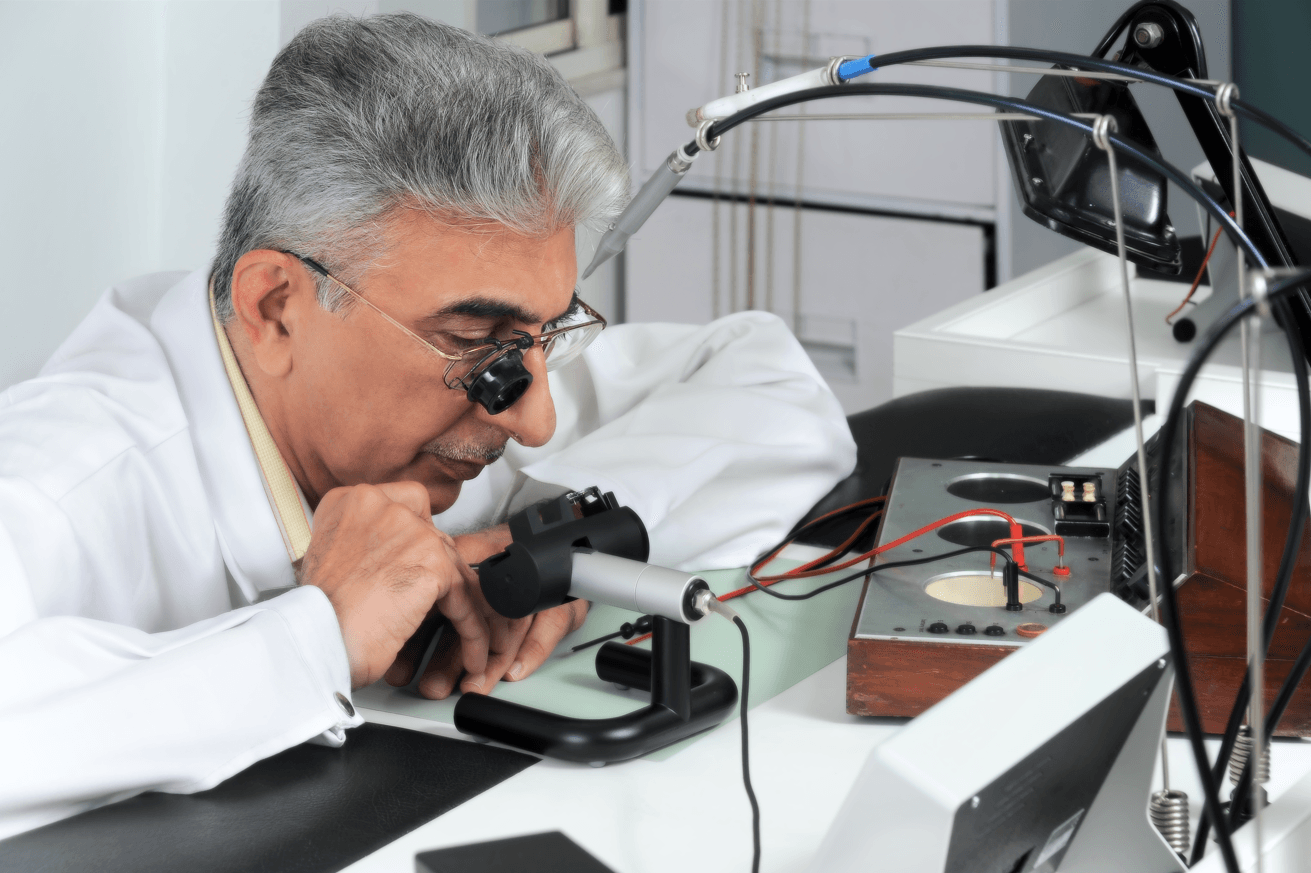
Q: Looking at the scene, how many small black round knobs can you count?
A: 3